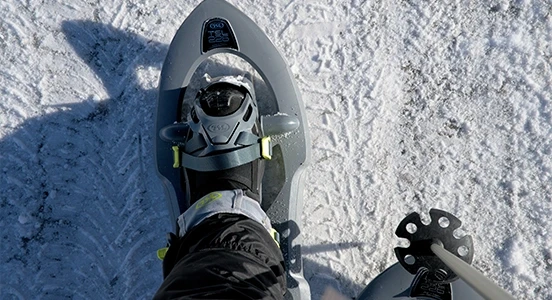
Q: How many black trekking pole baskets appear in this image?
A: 1